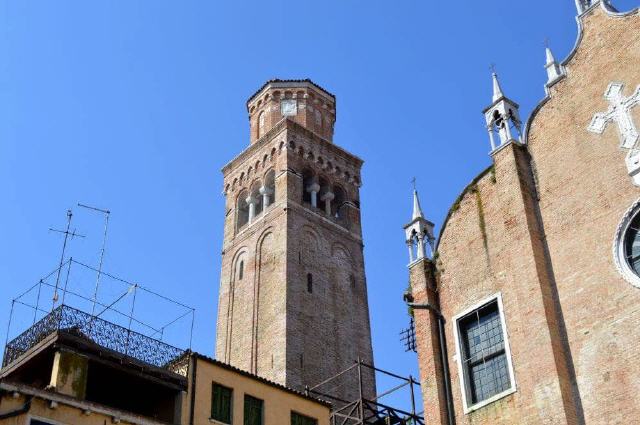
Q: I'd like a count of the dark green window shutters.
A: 3